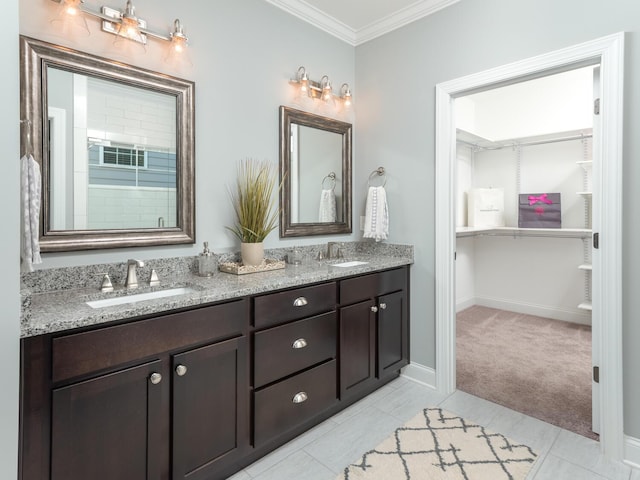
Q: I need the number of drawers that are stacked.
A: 3